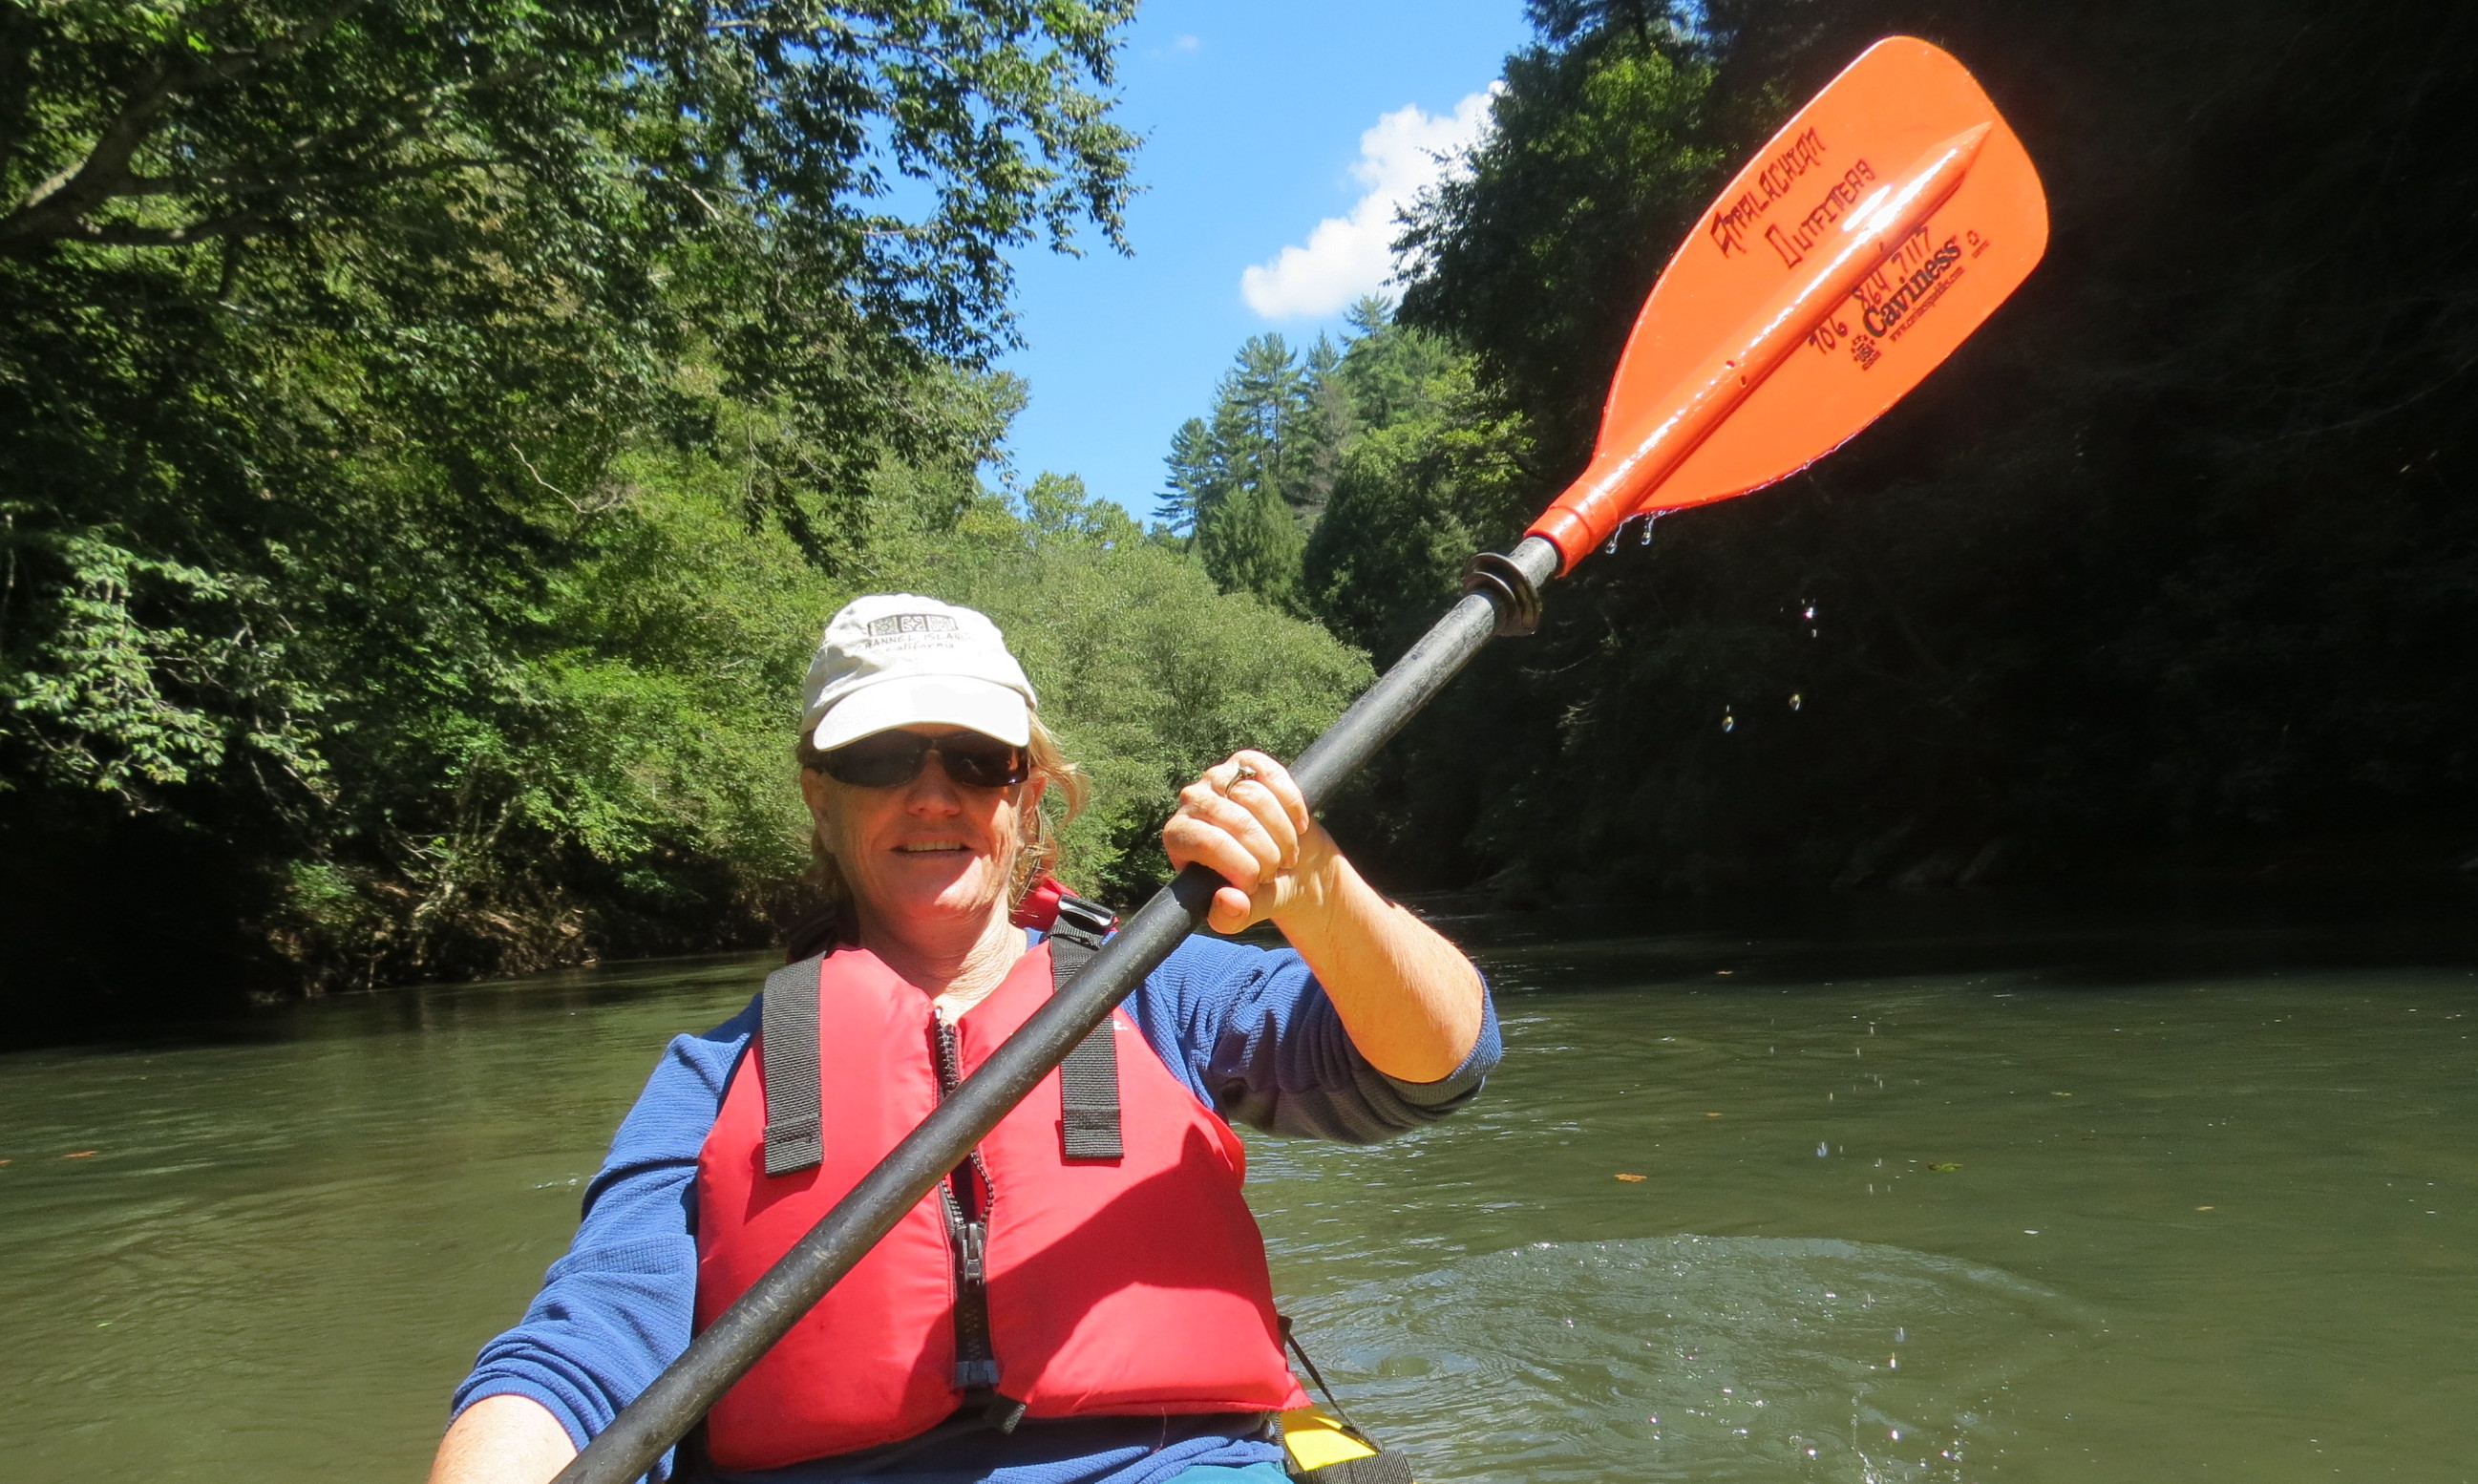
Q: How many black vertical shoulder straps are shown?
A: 2